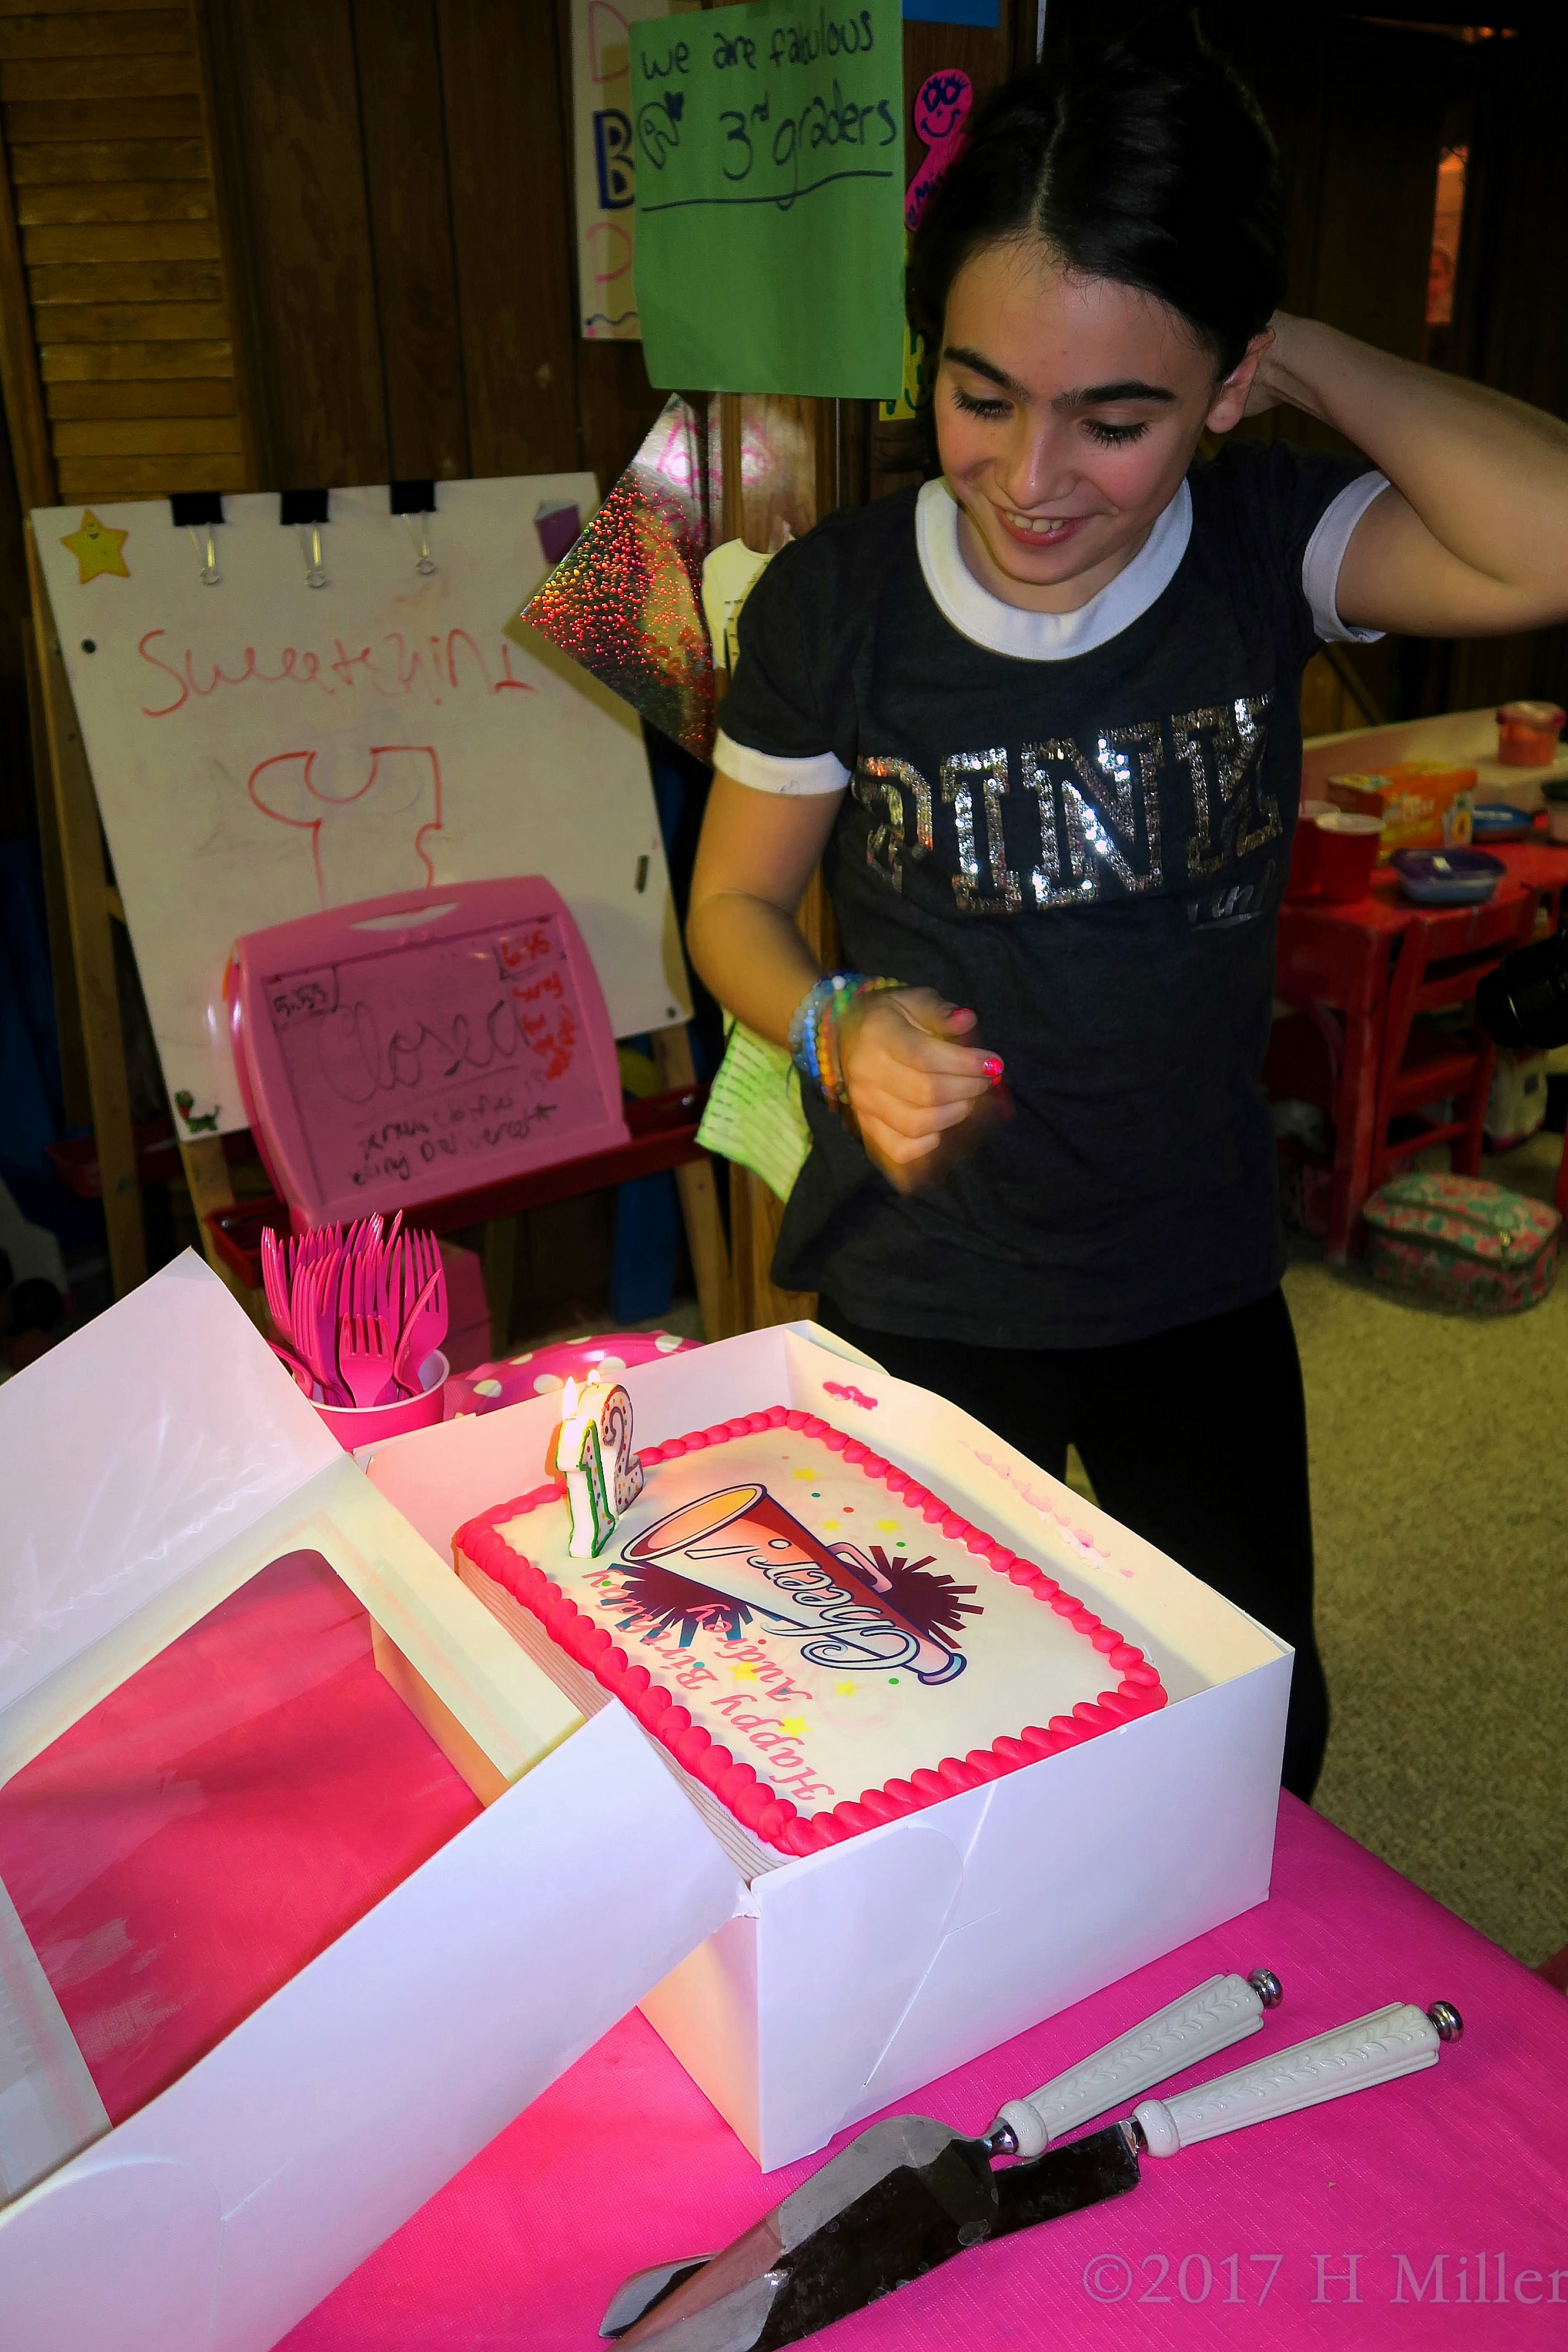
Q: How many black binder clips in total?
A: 3